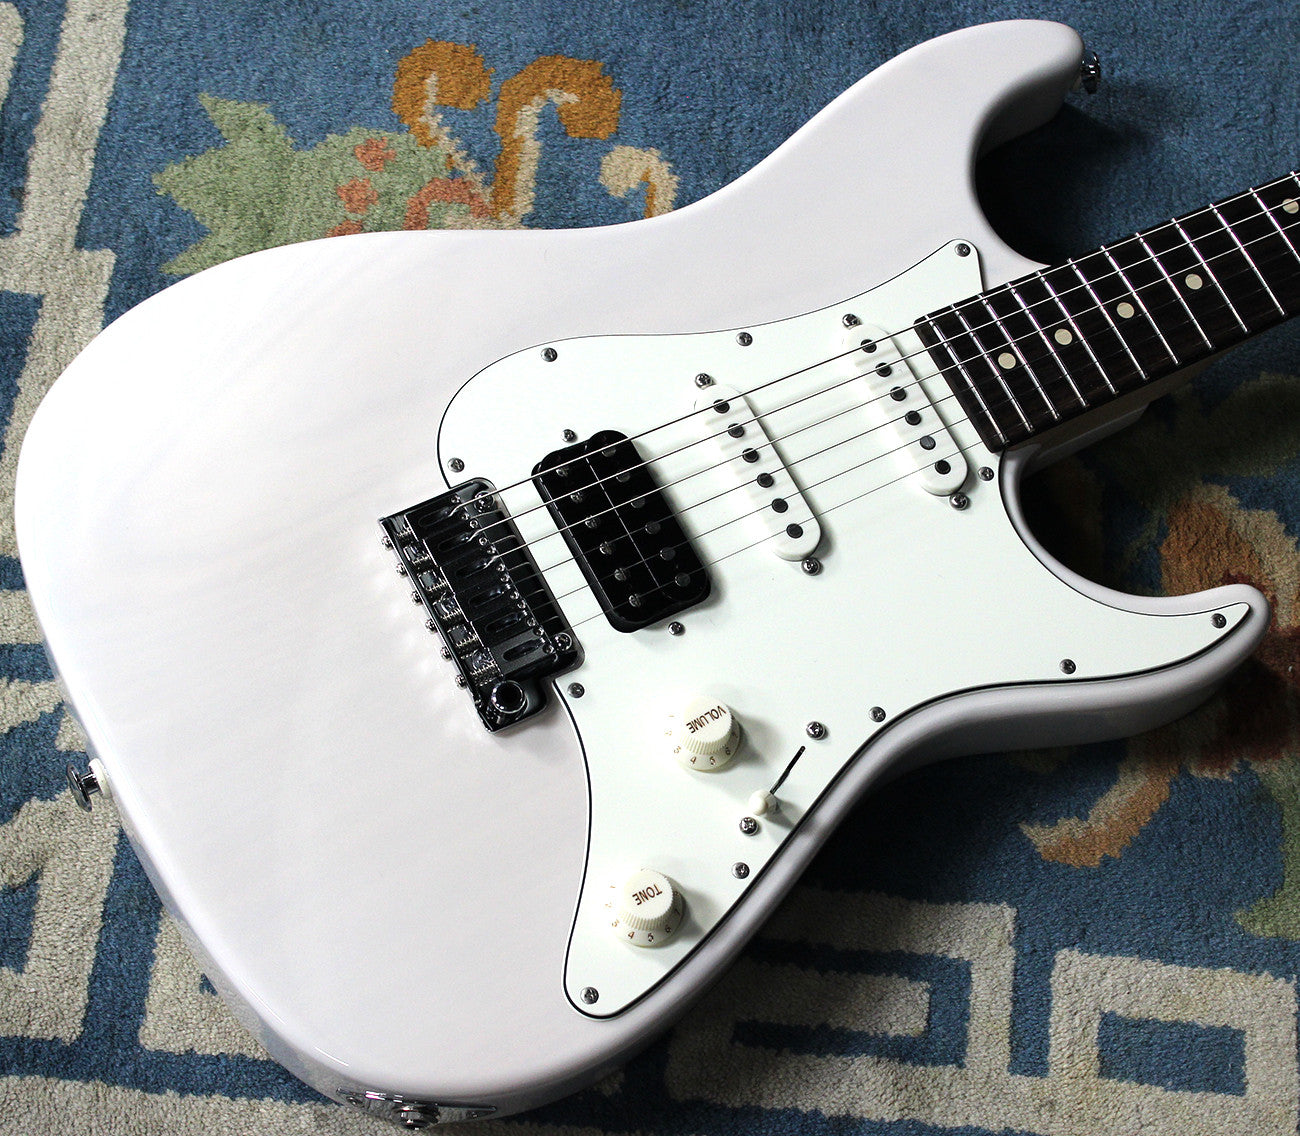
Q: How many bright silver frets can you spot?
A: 12